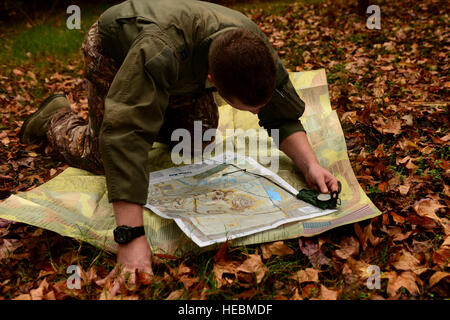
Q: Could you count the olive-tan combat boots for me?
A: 1